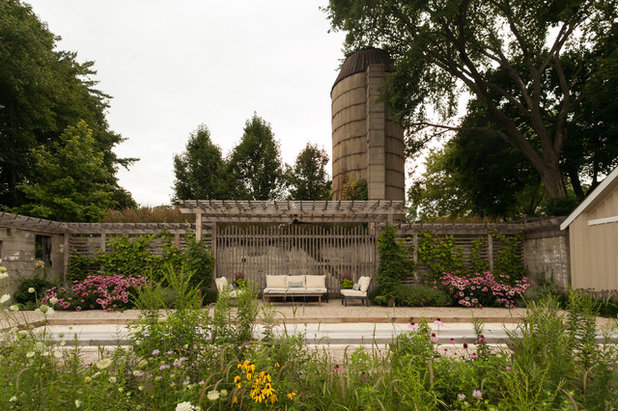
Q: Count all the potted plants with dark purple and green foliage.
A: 2